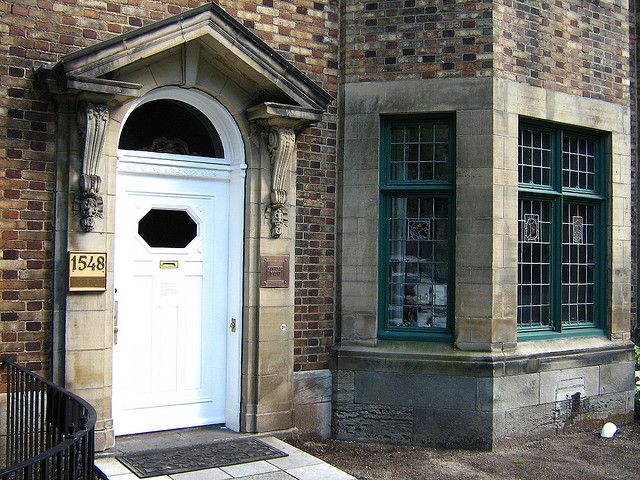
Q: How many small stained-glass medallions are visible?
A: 3